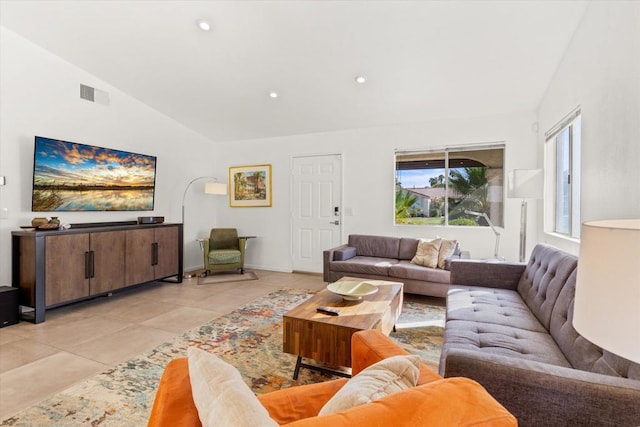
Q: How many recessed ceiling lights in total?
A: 3